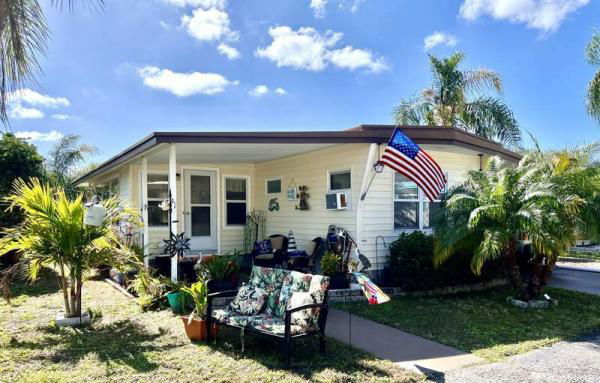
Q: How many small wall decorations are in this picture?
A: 3